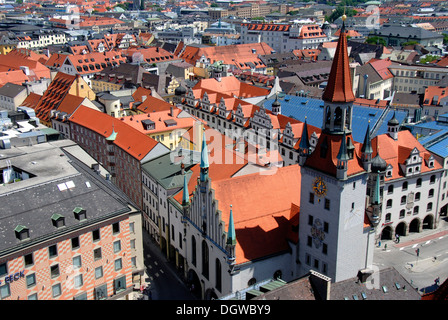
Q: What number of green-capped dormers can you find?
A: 3